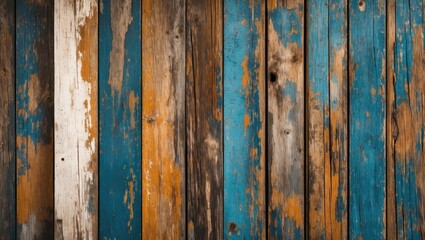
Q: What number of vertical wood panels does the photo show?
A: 11